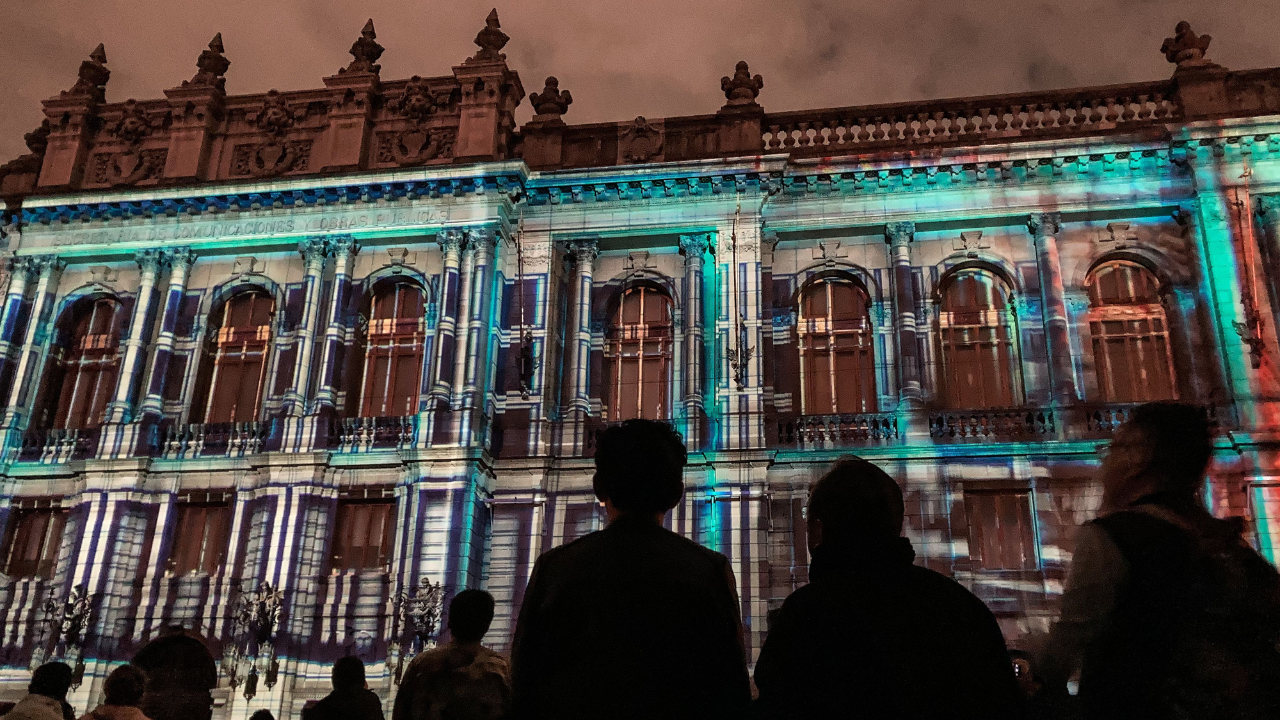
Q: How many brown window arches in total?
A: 7